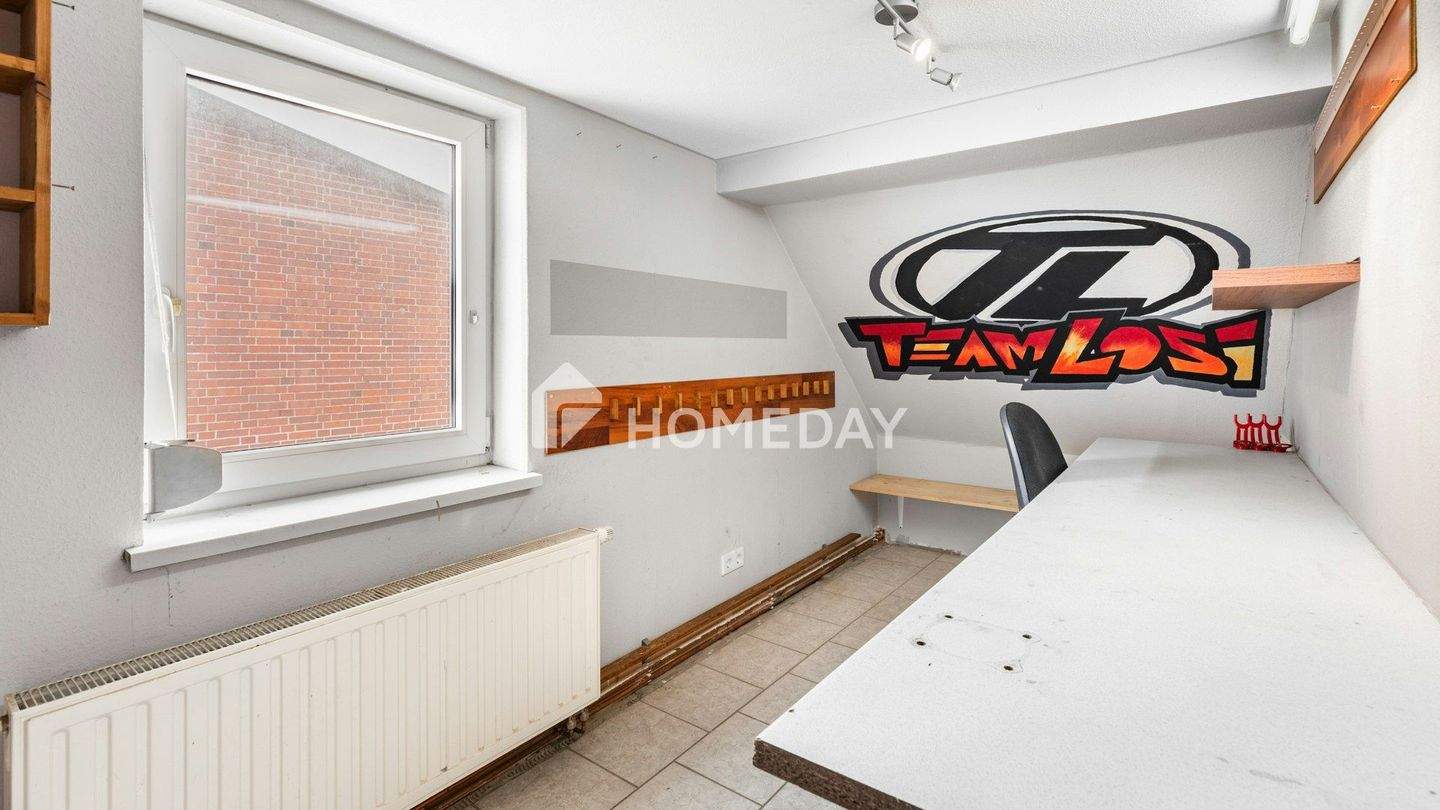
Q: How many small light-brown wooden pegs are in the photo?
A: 15